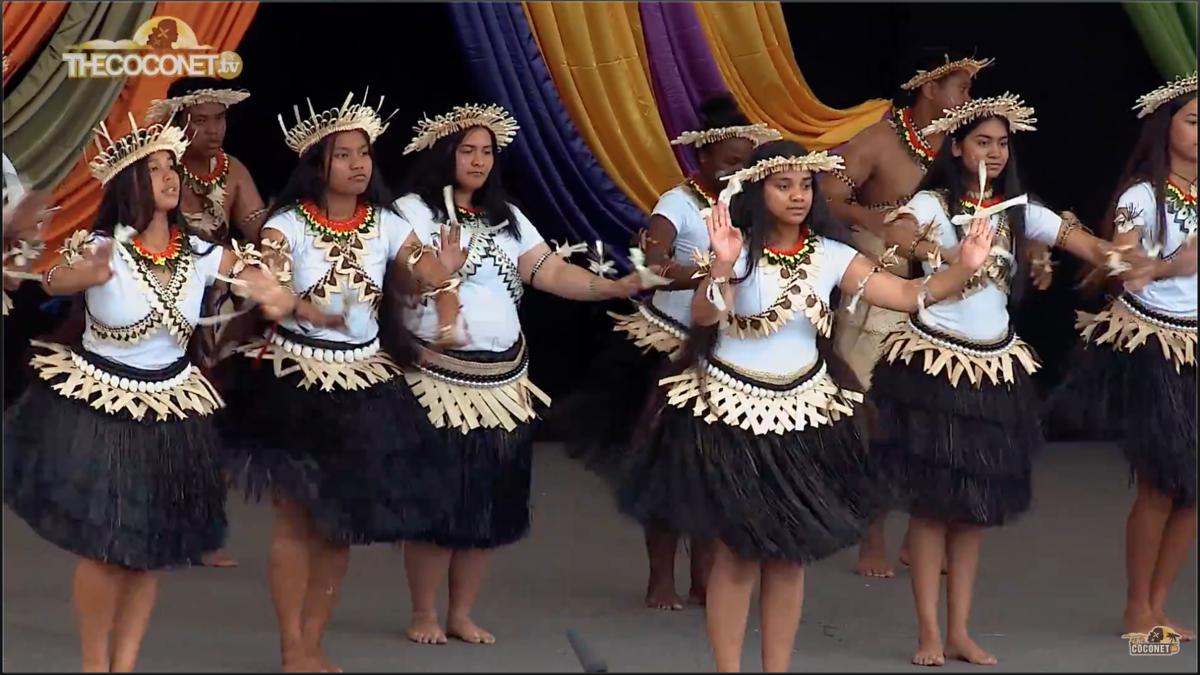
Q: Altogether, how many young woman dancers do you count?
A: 7